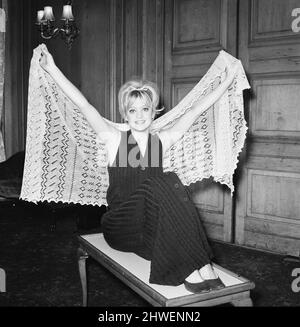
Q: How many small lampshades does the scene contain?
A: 3